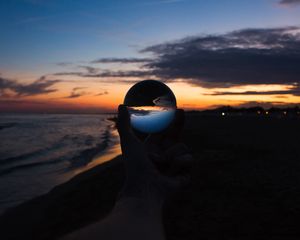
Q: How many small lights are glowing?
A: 4